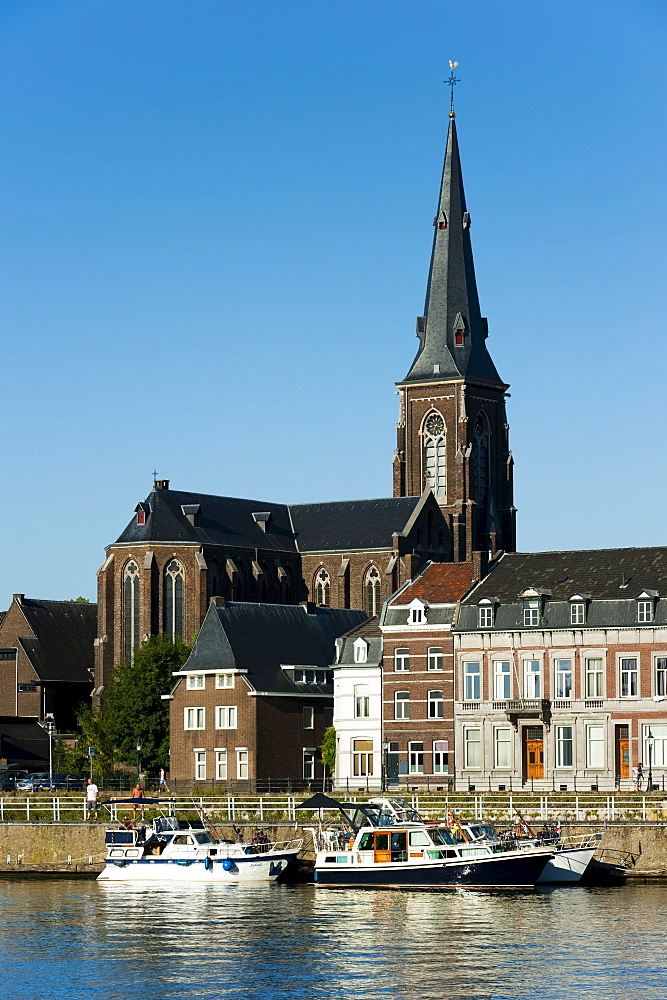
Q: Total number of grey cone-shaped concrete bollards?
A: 0